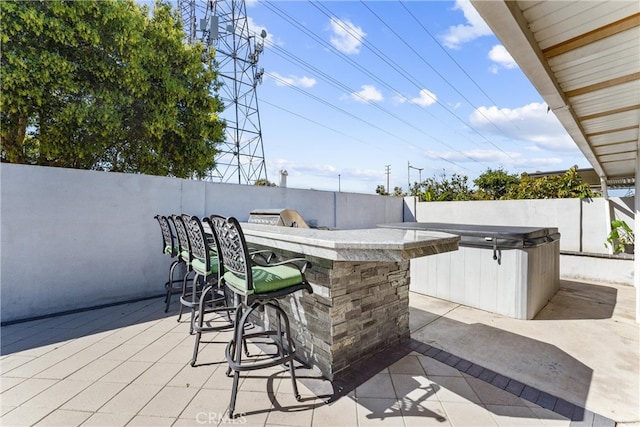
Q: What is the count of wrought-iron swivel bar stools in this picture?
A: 4